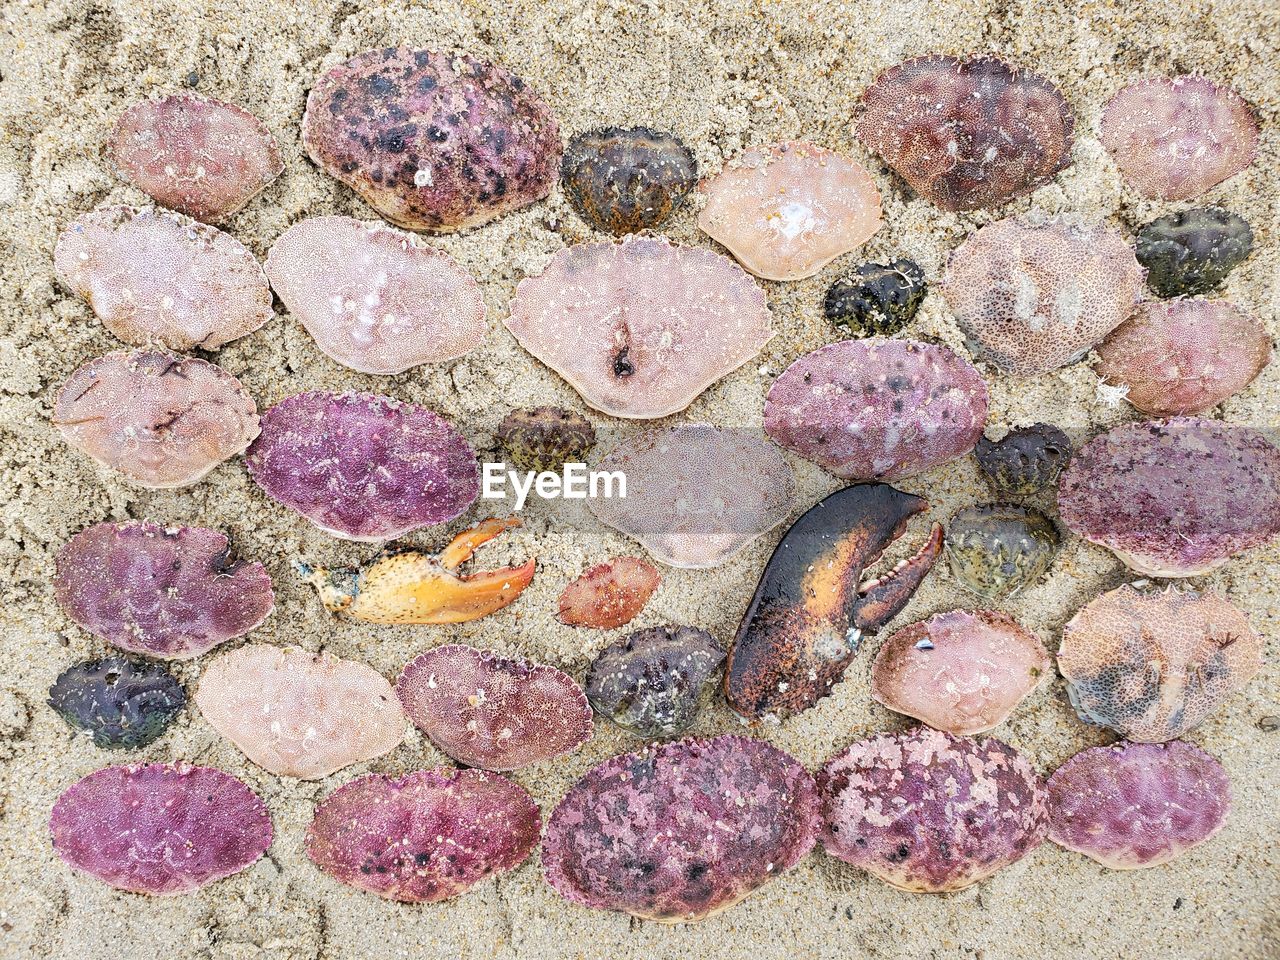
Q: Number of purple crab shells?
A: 11